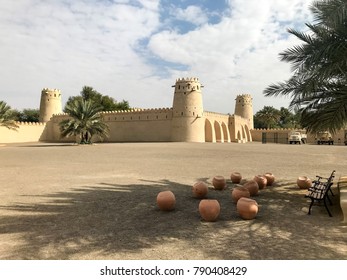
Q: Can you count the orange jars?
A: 11